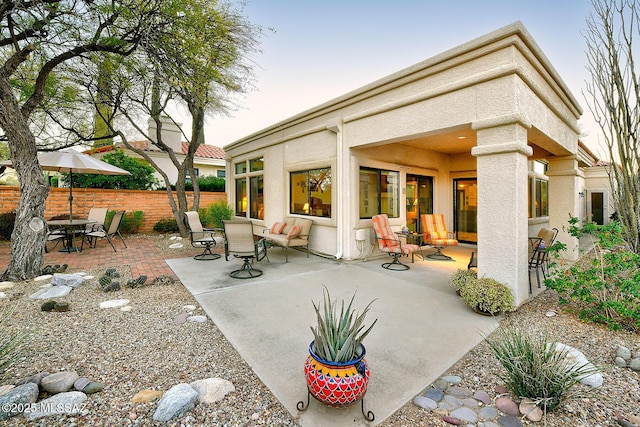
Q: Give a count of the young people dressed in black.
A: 0